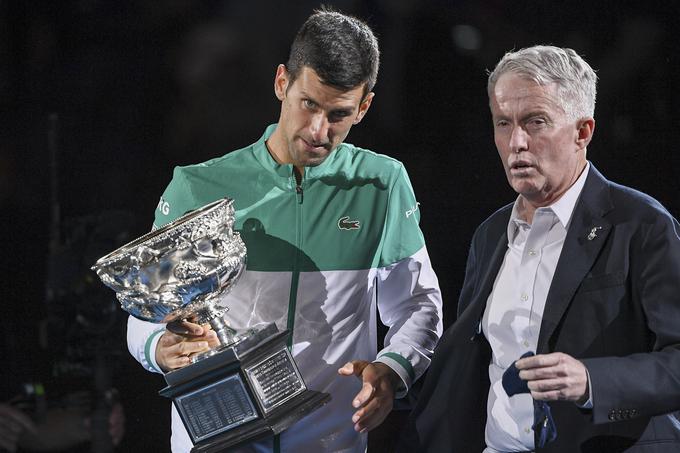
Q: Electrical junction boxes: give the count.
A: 0